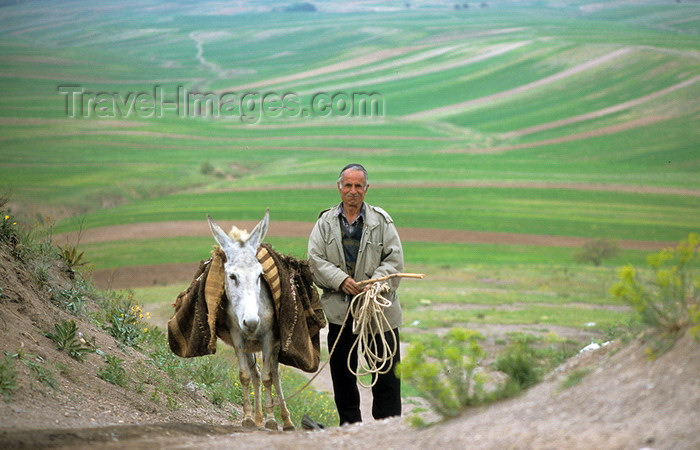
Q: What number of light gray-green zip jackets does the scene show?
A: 1